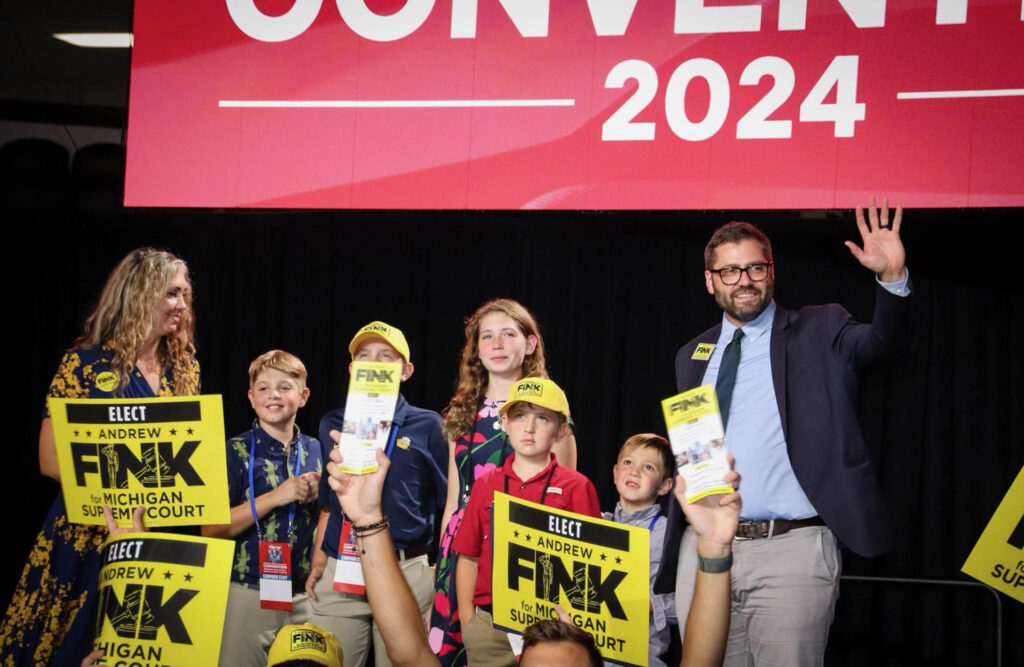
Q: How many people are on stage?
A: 7